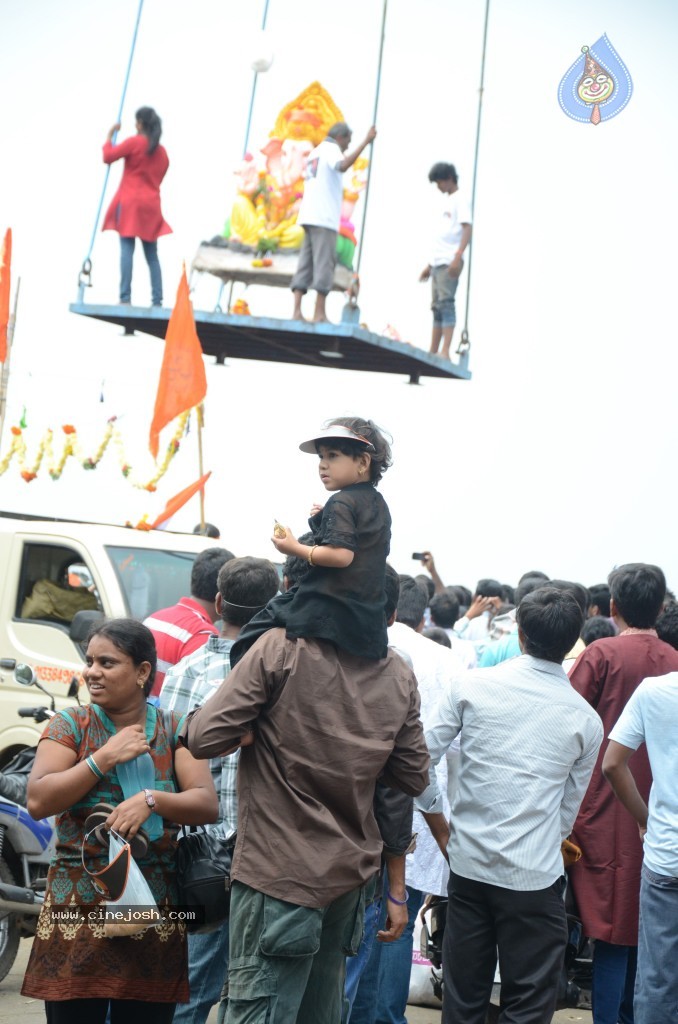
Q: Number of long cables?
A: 4